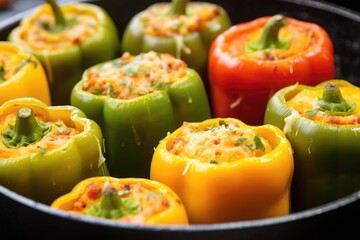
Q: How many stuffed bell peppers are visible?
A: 9